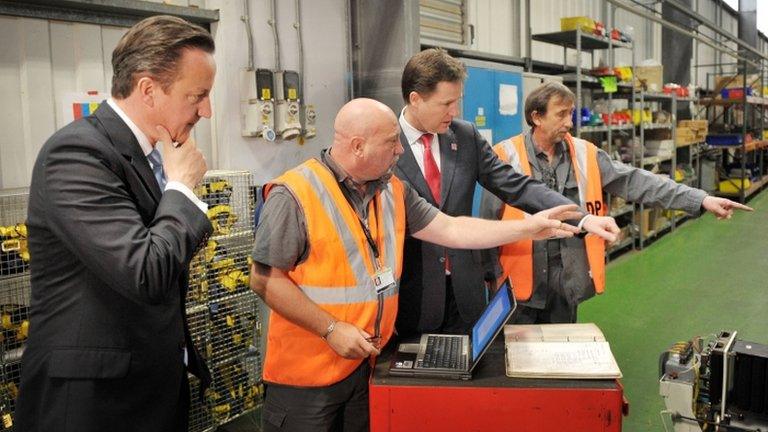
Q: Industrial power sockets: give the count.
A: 3